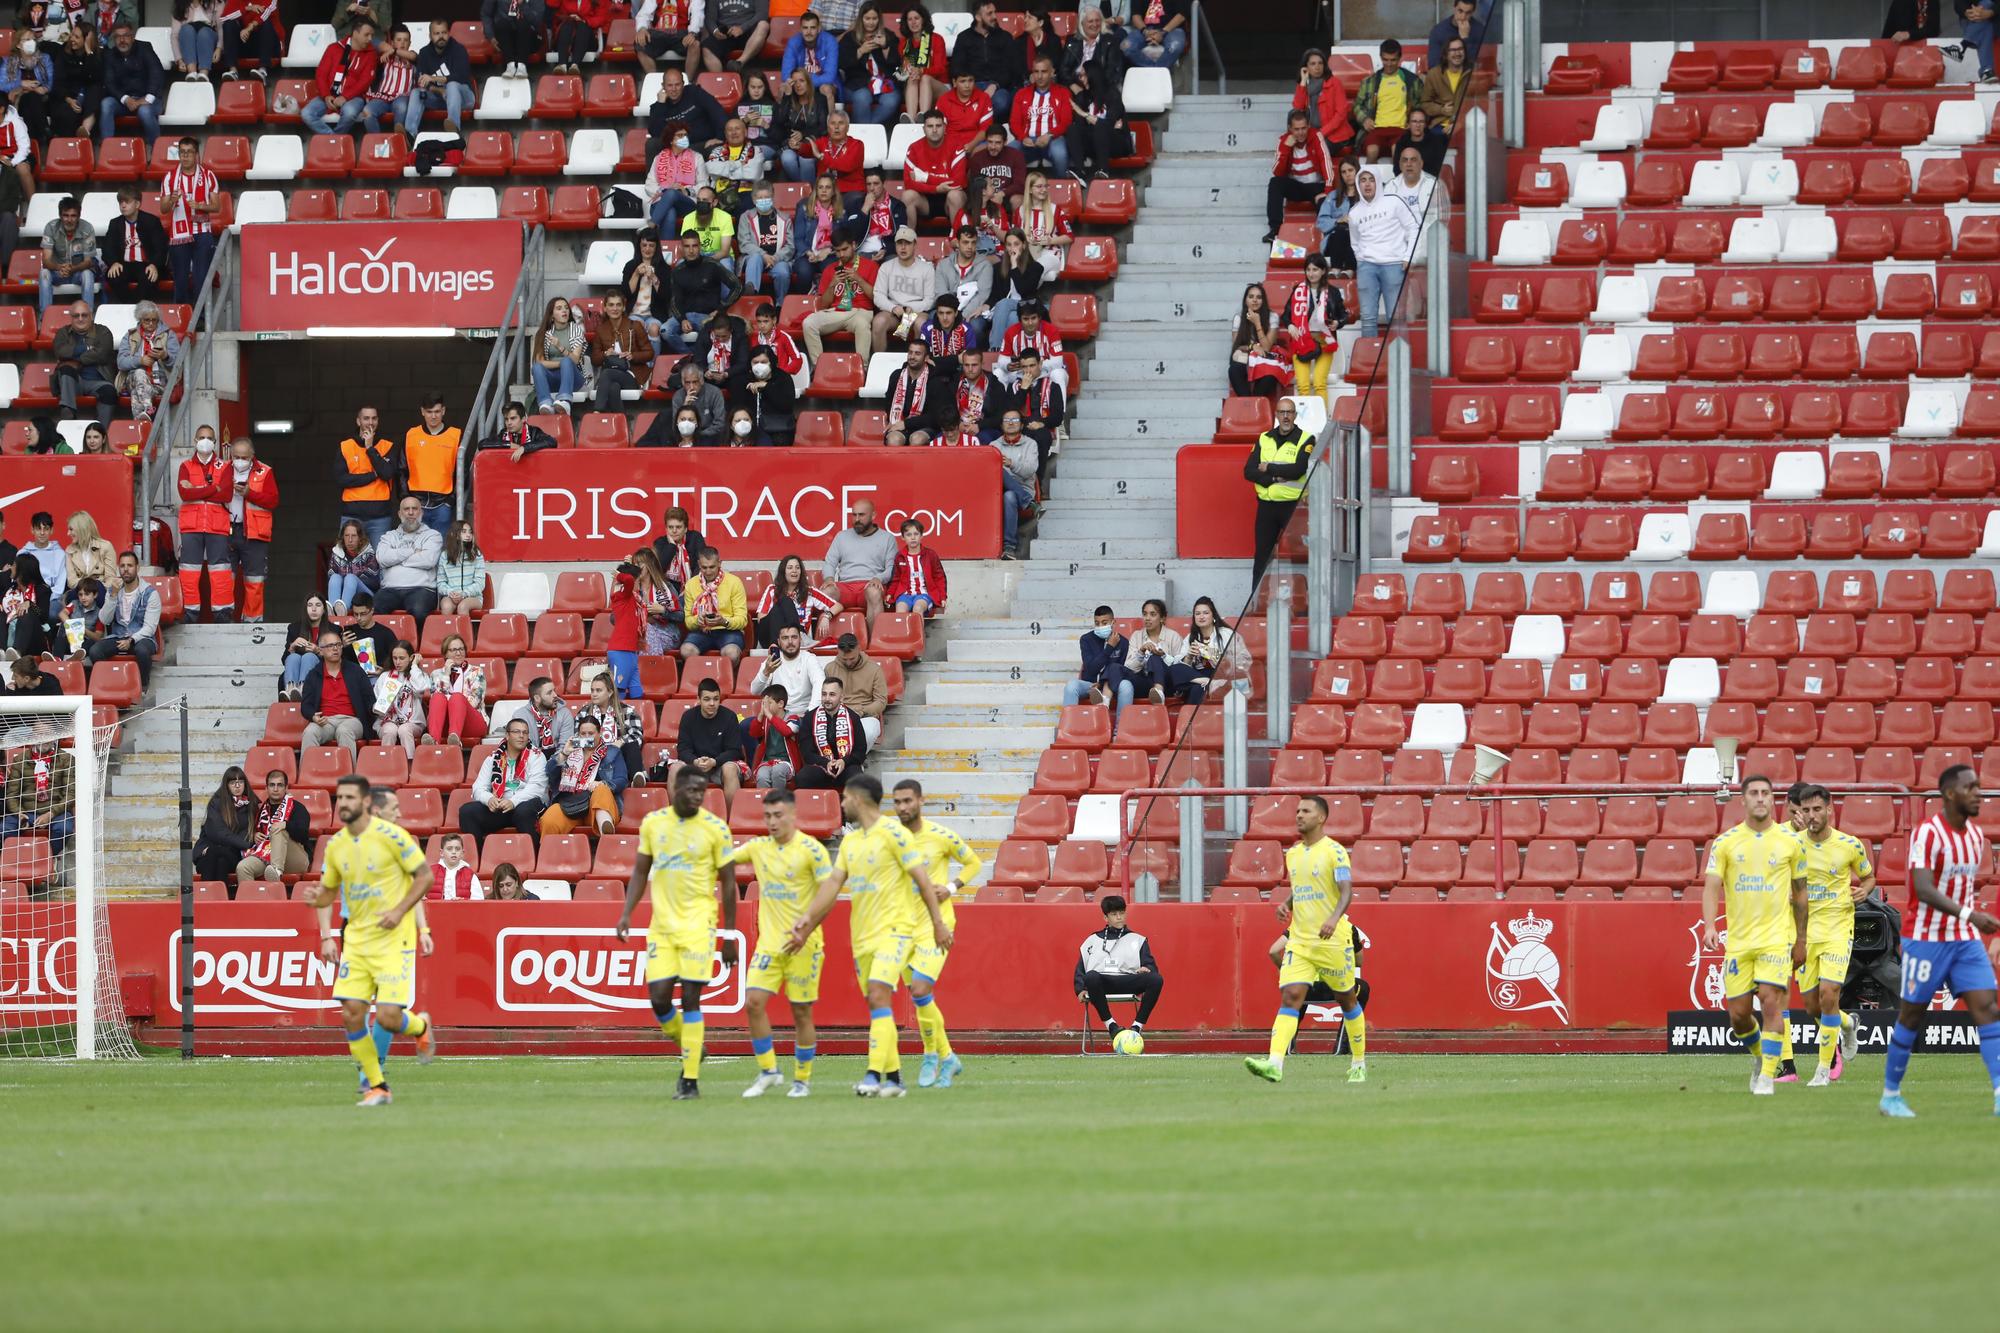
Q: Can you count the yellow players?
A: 9